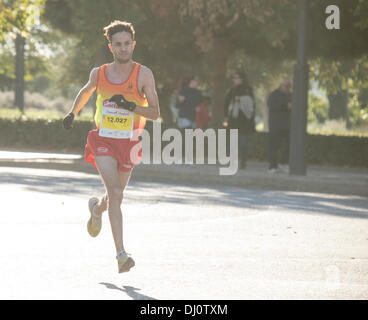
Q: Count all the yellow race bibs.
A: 1